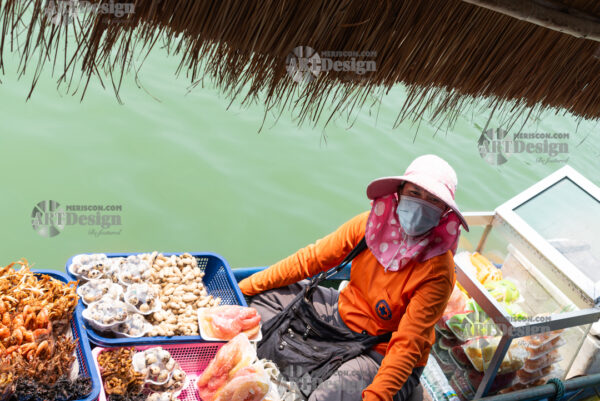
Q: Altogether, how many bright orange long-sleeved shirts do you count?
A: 1